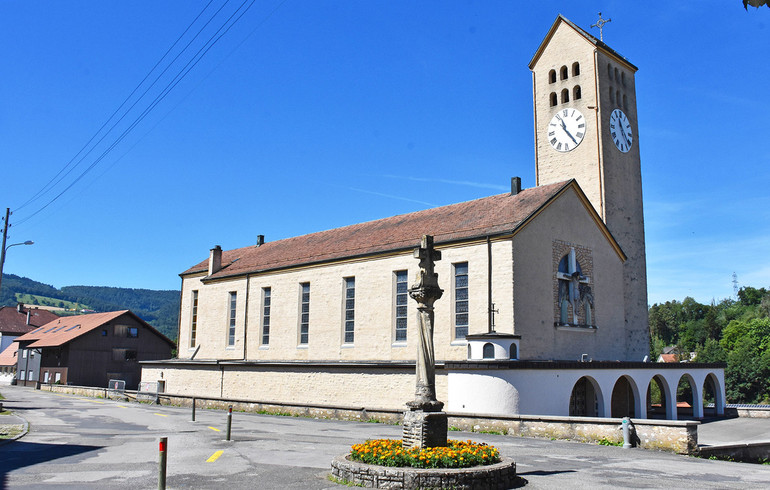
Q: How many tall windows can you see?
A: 7